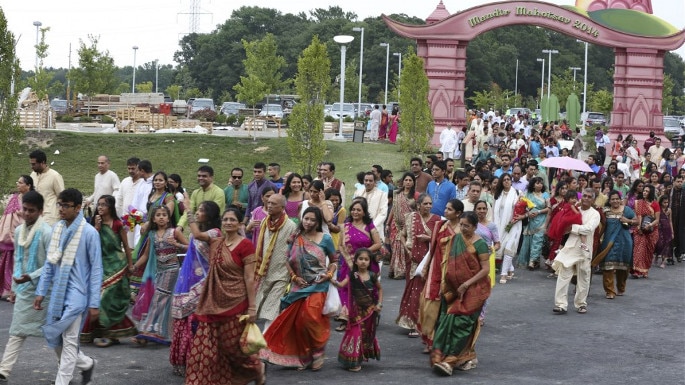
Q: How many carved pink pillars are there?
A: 2